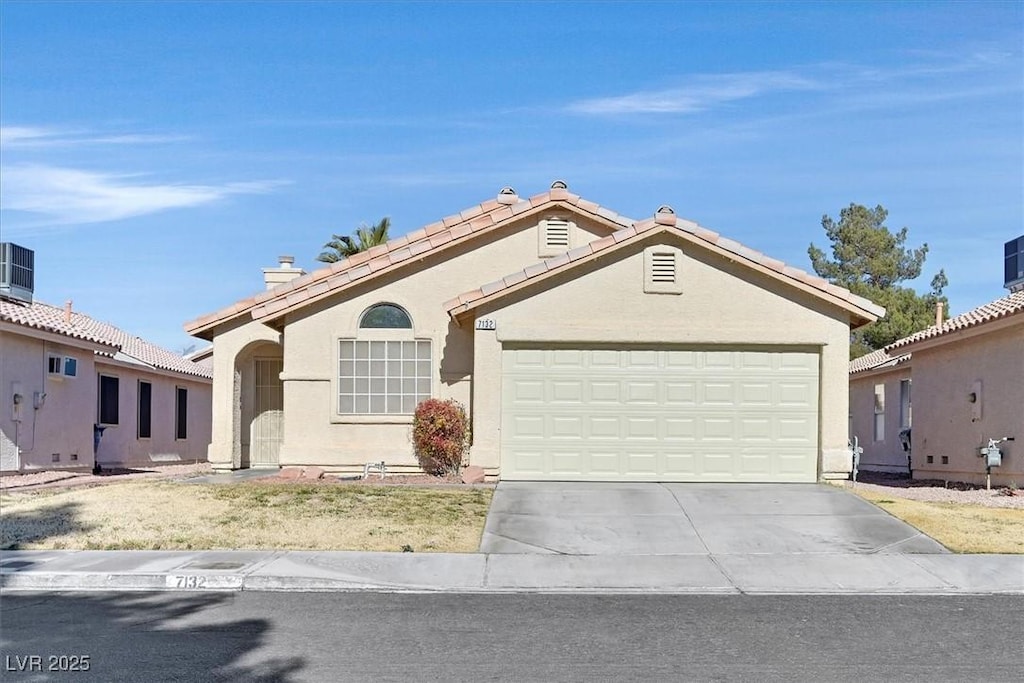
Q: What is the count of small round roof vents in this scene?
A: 3